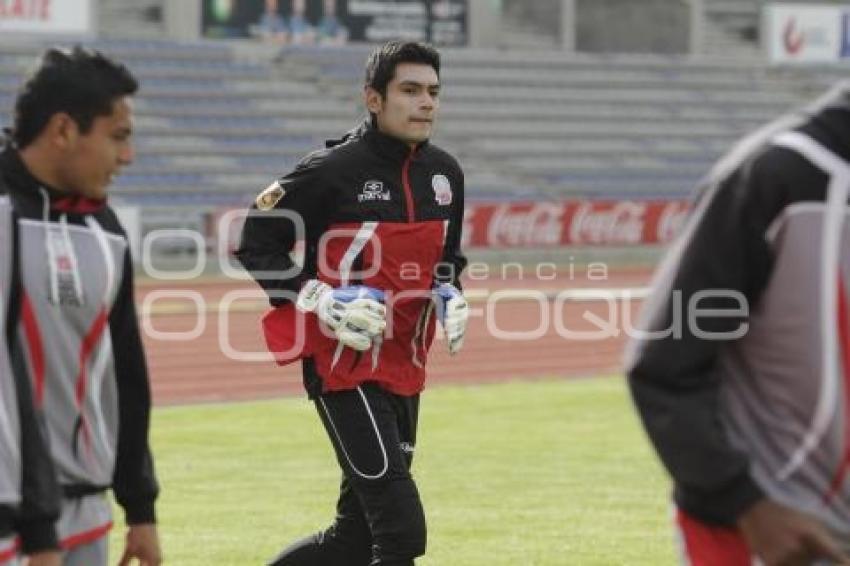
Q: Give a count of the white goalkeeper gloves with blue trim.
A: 2